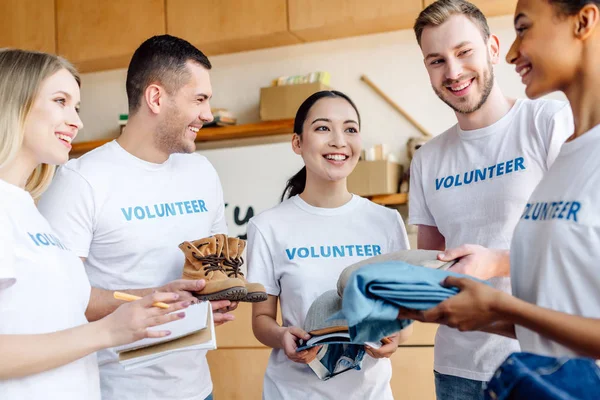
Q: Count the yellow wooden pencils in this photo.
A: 1